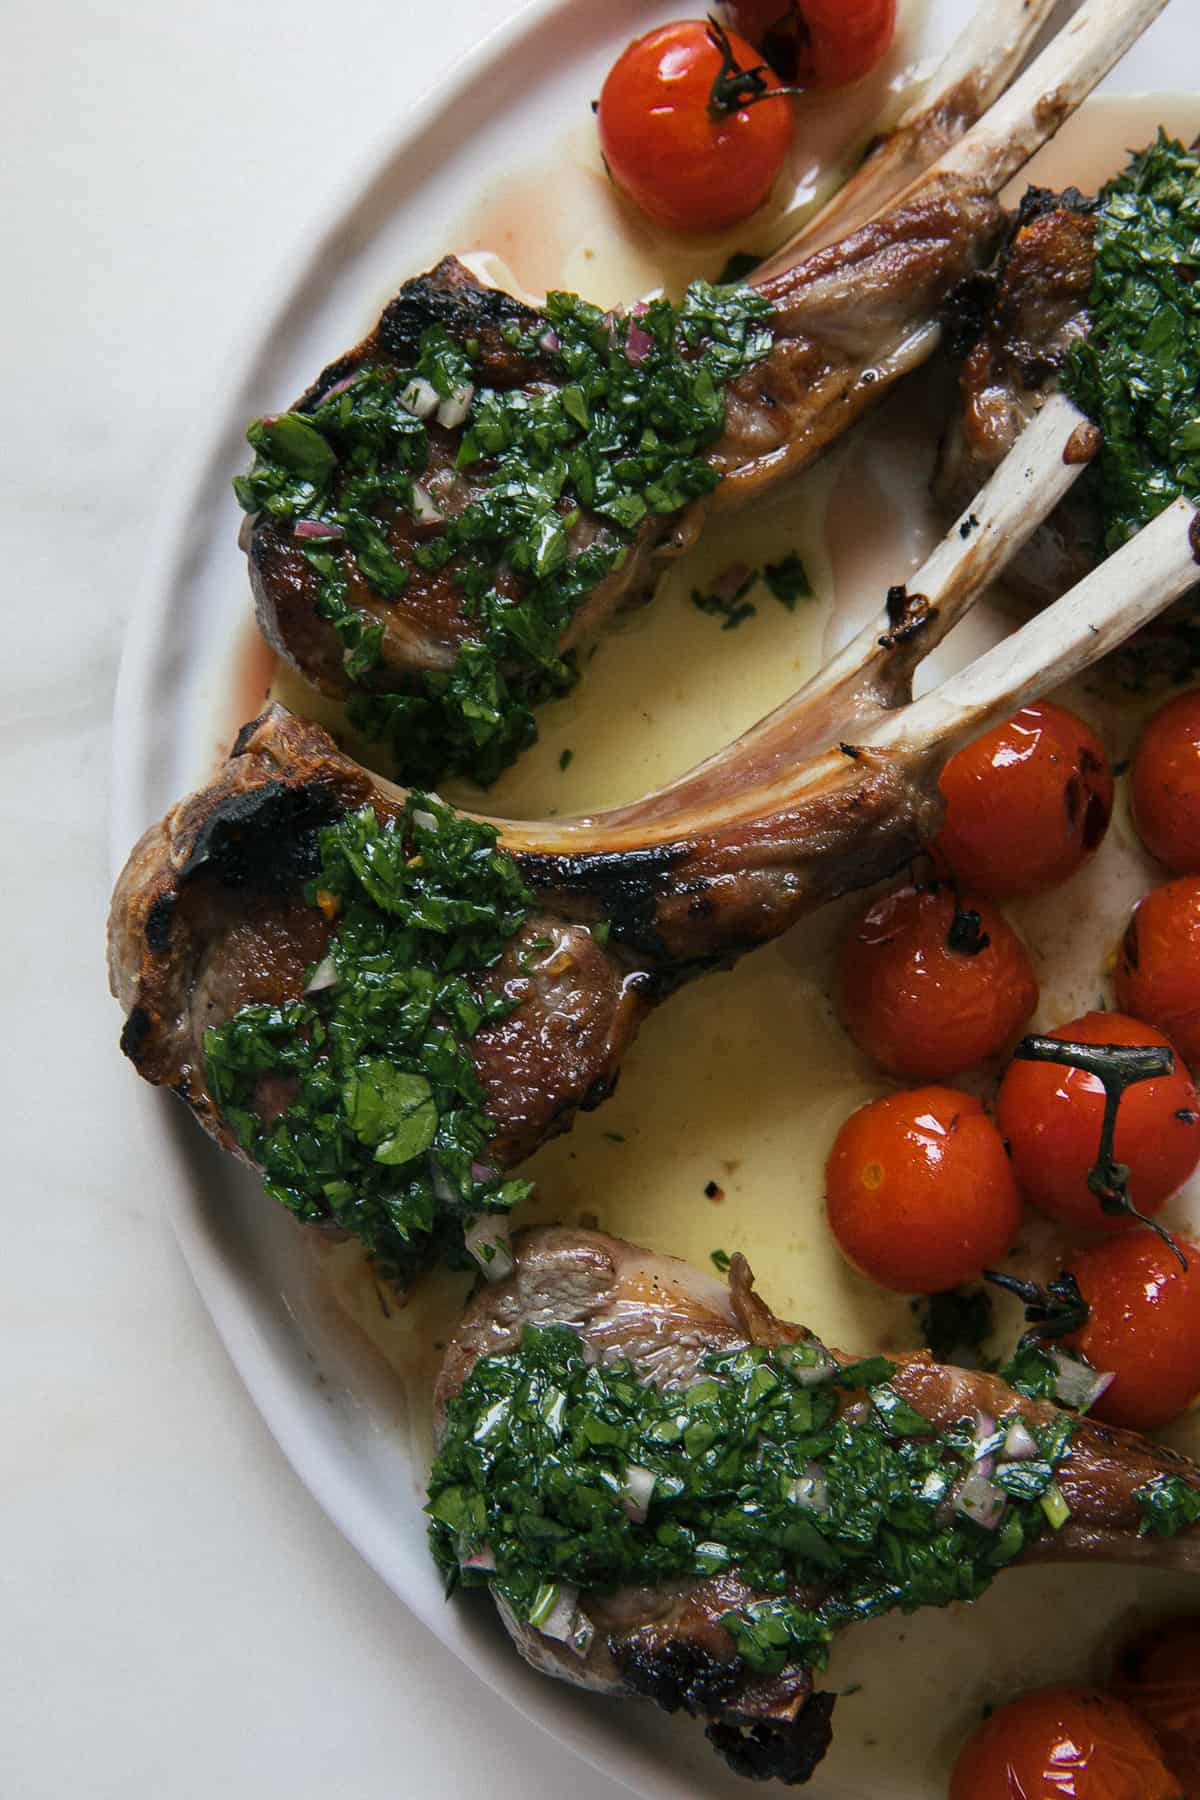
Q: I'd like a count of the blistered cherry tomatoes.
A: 11